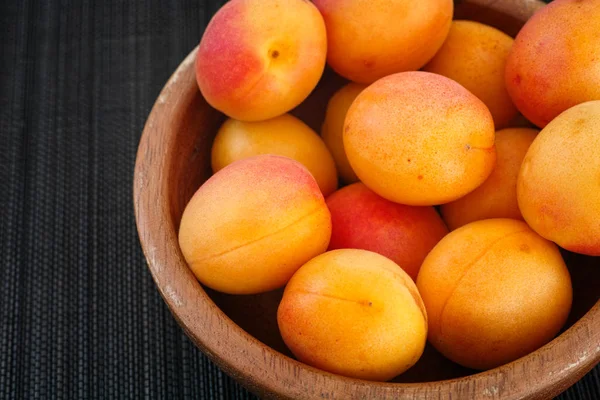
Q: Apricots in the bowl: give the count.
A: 13